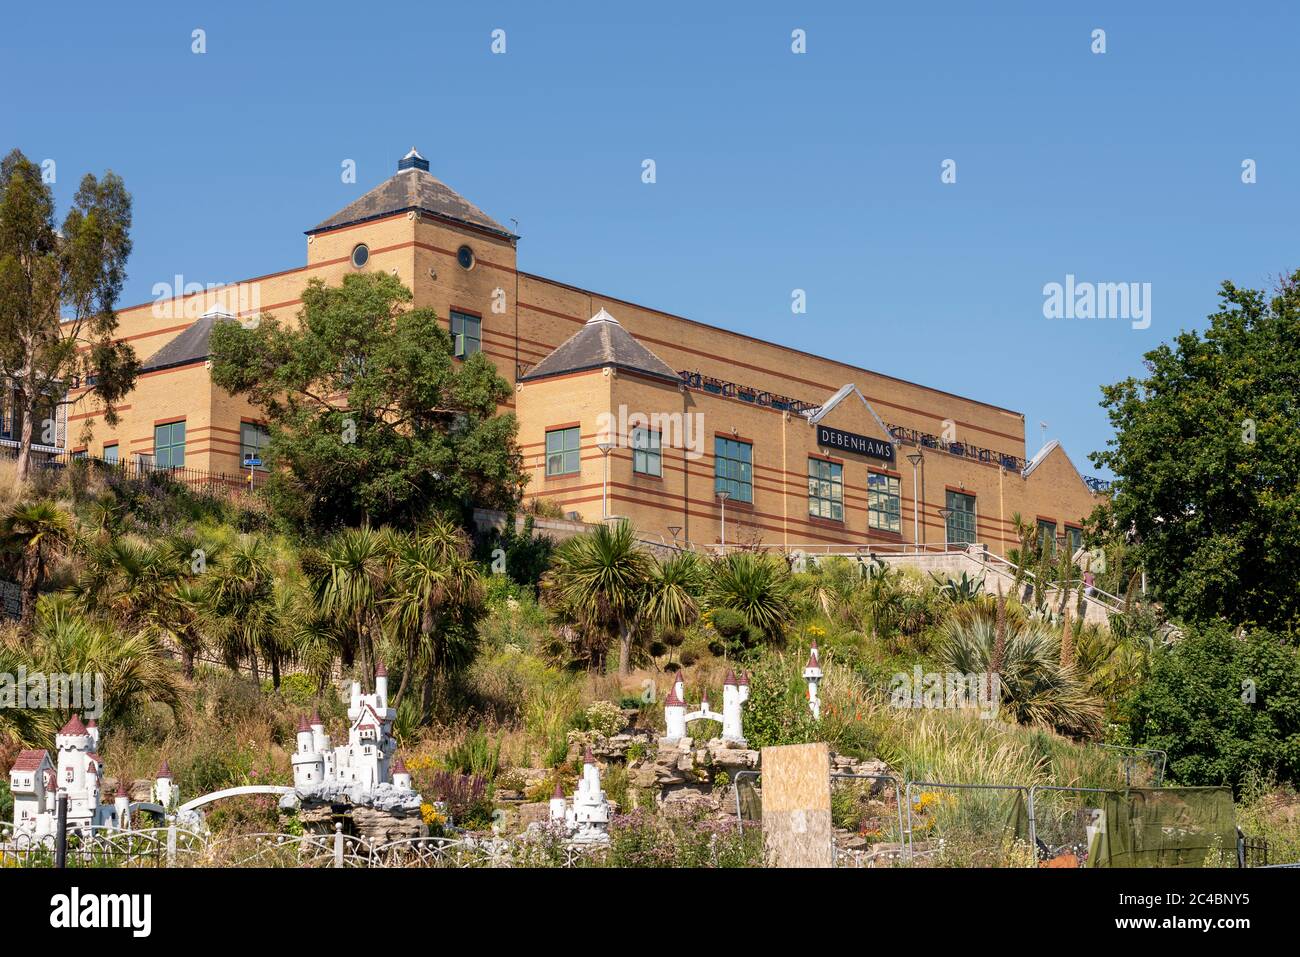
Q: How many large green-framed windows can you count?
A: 11